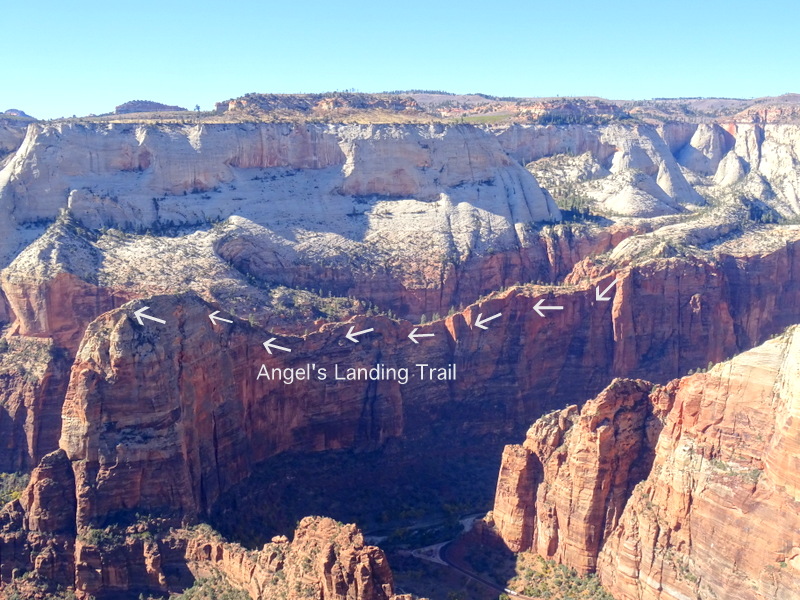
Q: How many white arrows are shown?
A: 8